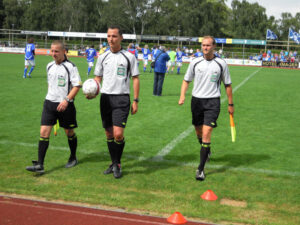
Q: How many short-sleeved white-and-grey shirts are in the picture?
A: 3